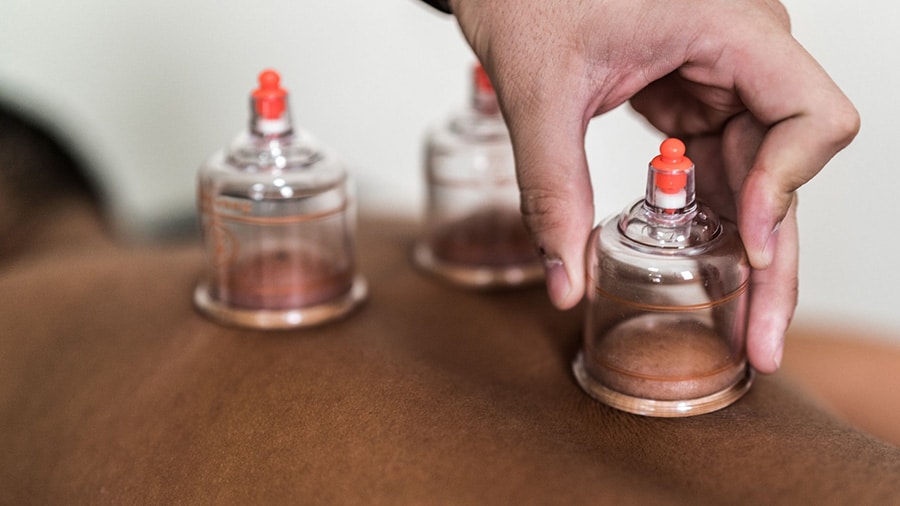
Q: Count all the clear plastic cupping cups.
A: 3